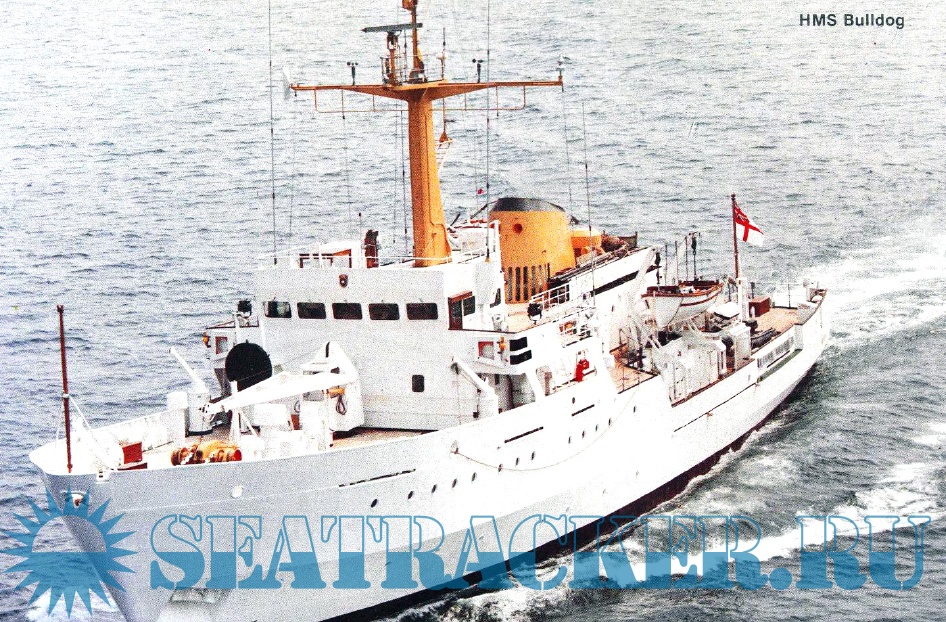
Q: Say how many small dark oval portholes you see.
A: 14